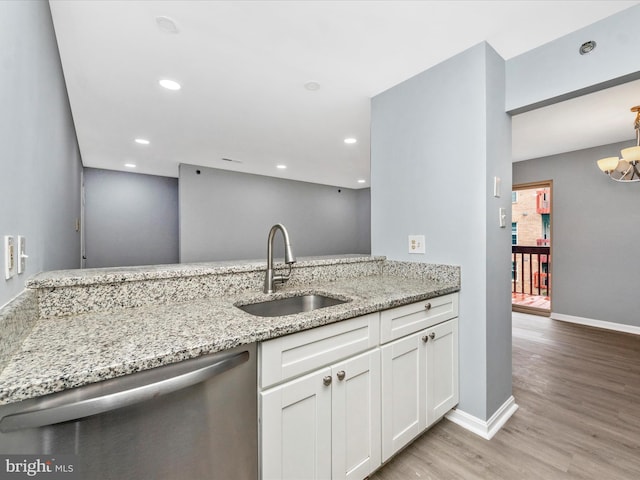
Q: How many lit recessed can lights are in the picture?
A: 6